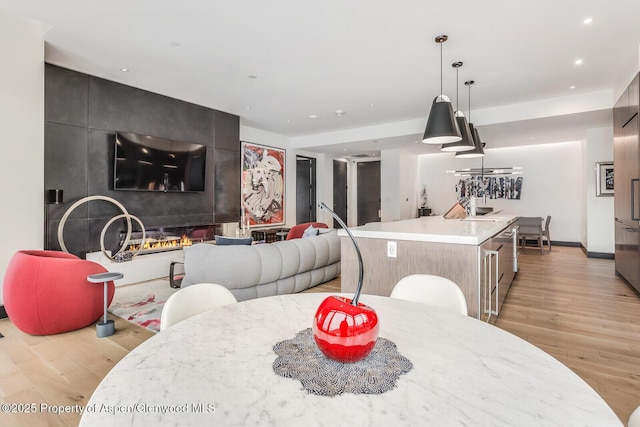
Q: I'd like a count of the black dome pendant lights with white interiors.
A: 3